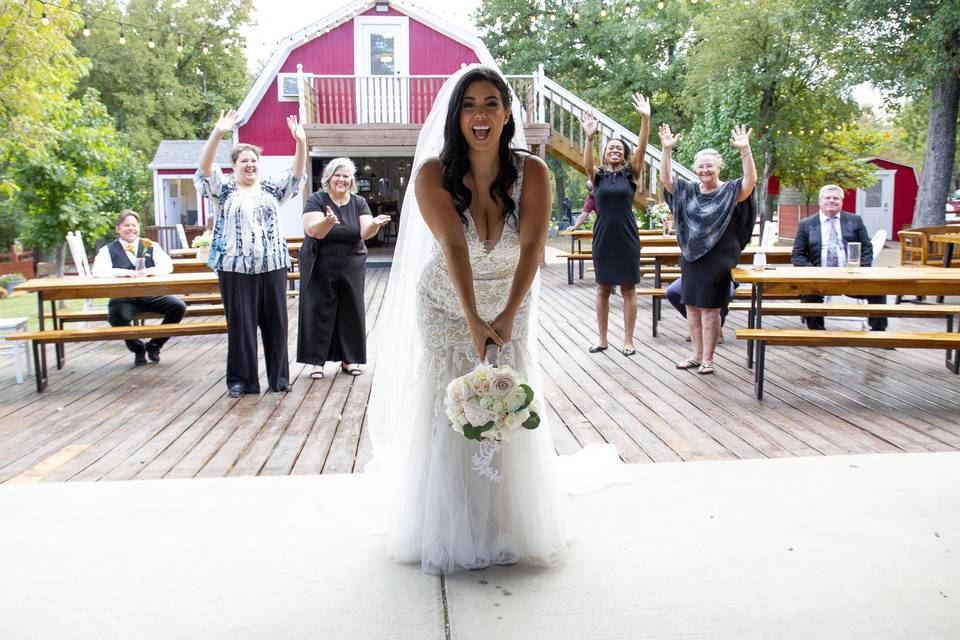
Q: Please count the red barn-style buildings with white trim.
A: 2